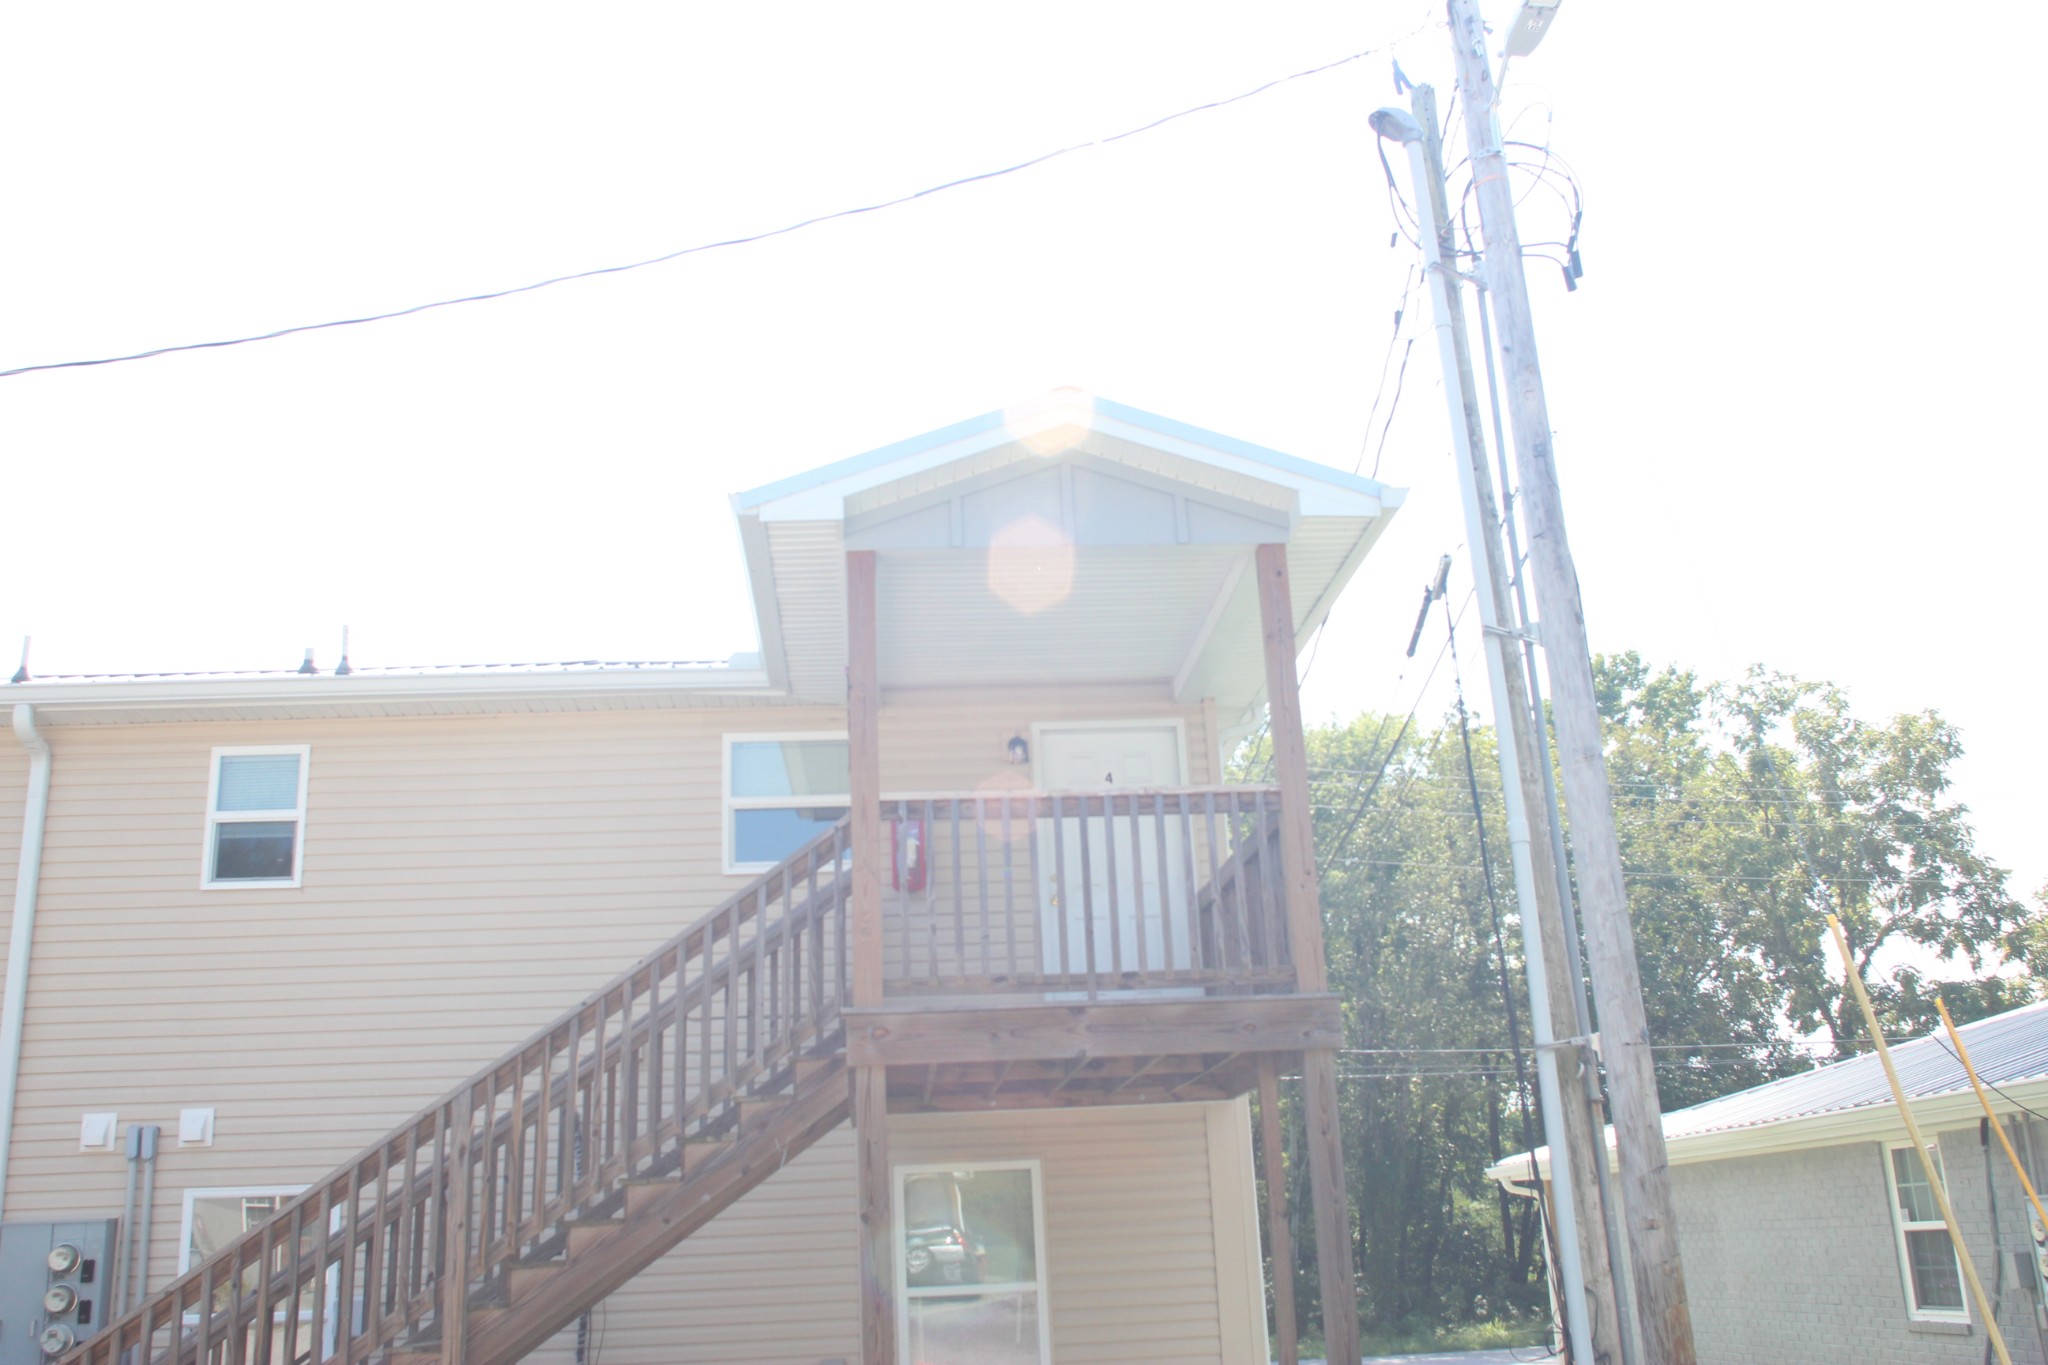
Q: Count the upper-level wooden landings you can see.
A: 1